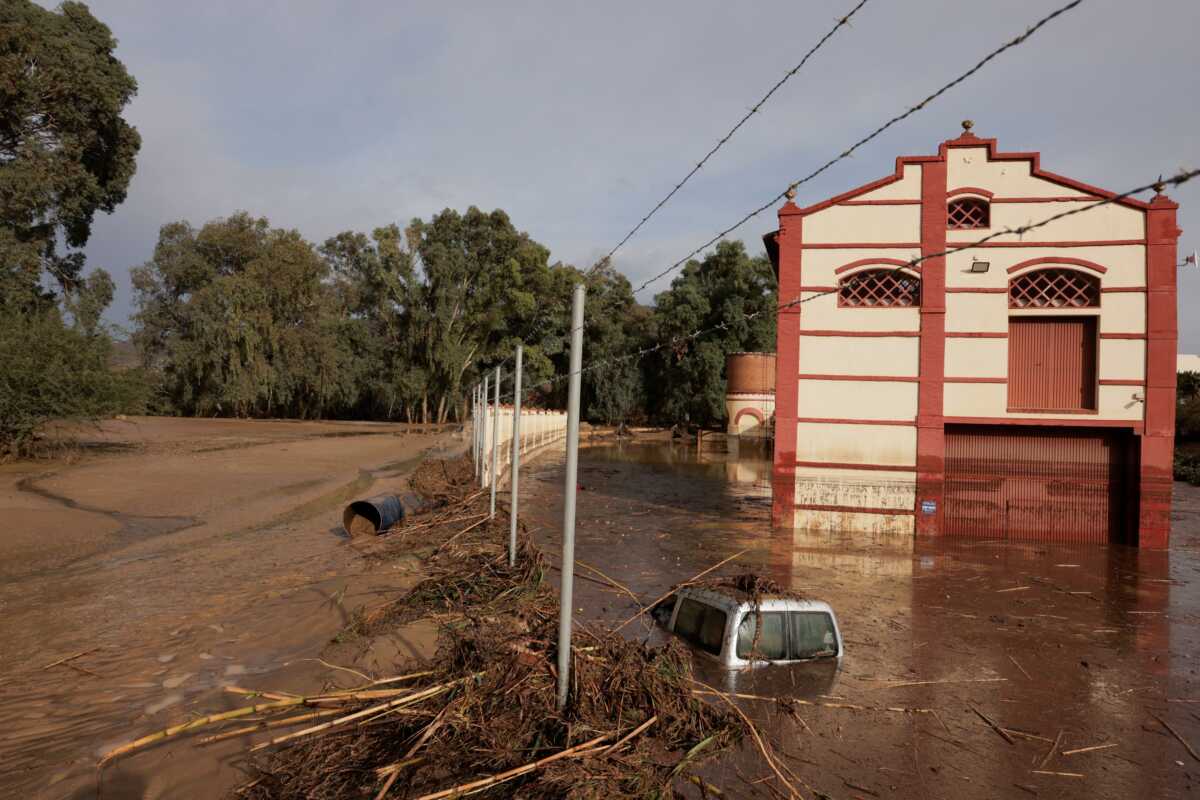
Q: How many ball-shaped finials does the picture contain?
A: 3